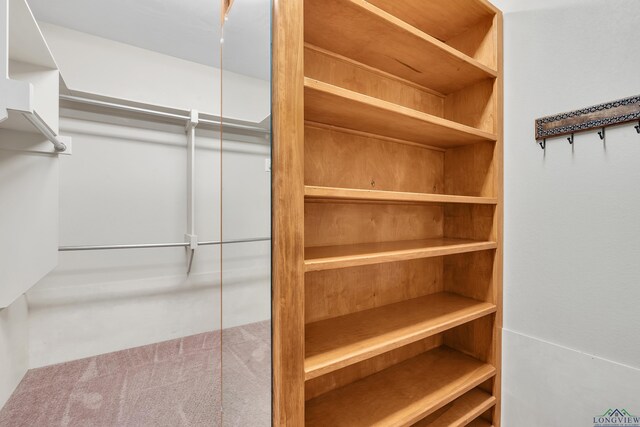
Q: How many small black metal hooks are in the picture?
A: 4